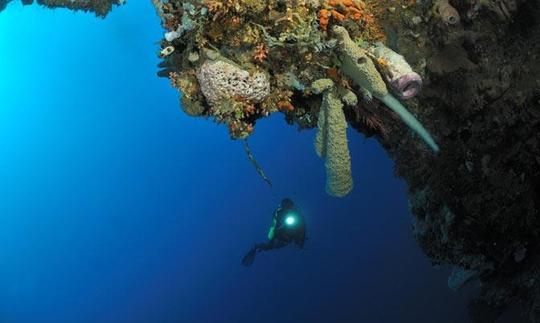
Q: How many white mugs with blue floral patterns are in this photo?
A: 0